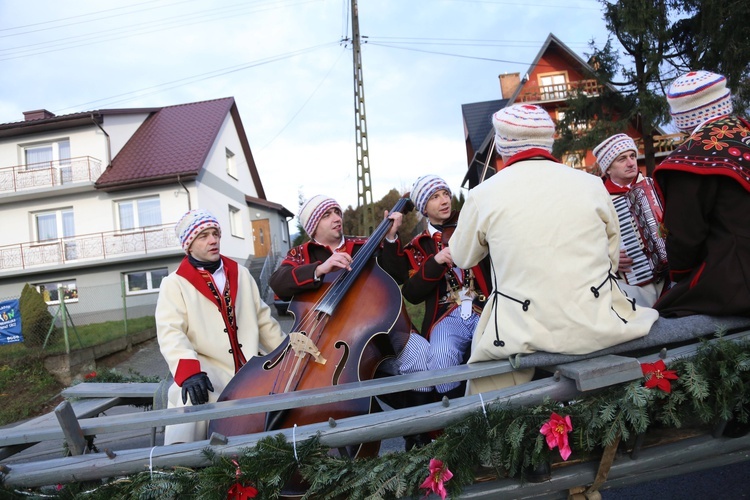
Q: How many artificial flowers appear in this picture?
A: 4